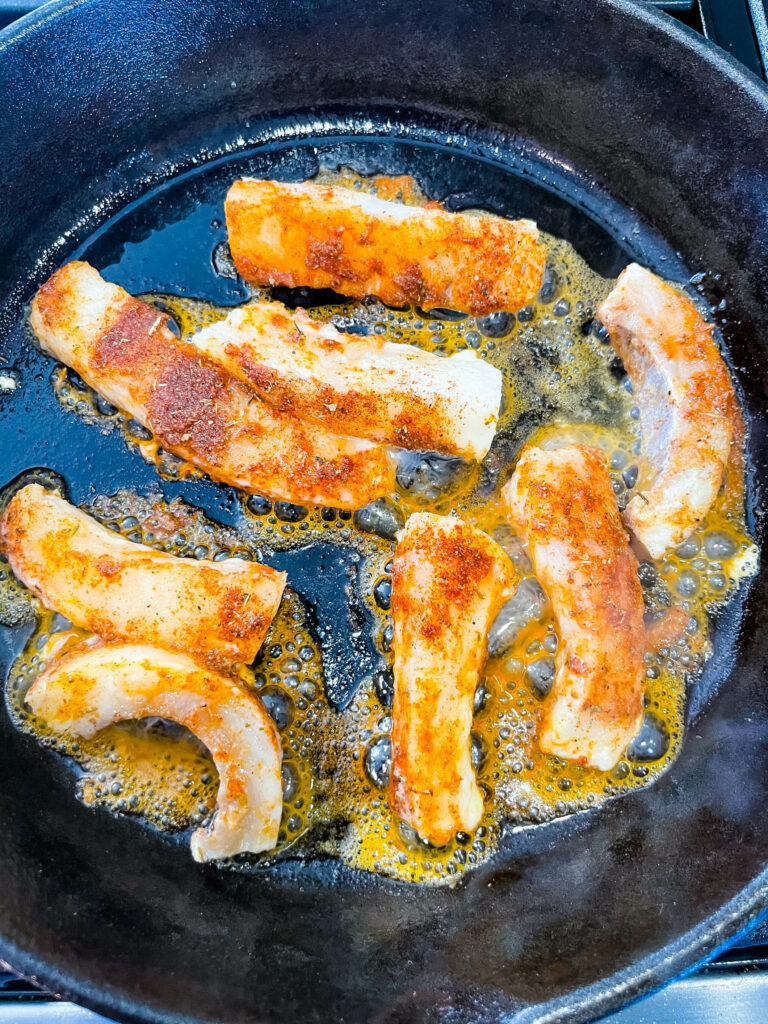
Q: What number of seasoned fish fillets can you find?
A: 8